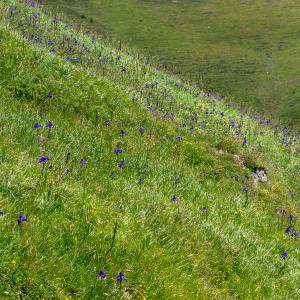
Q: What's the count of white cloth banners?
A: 0